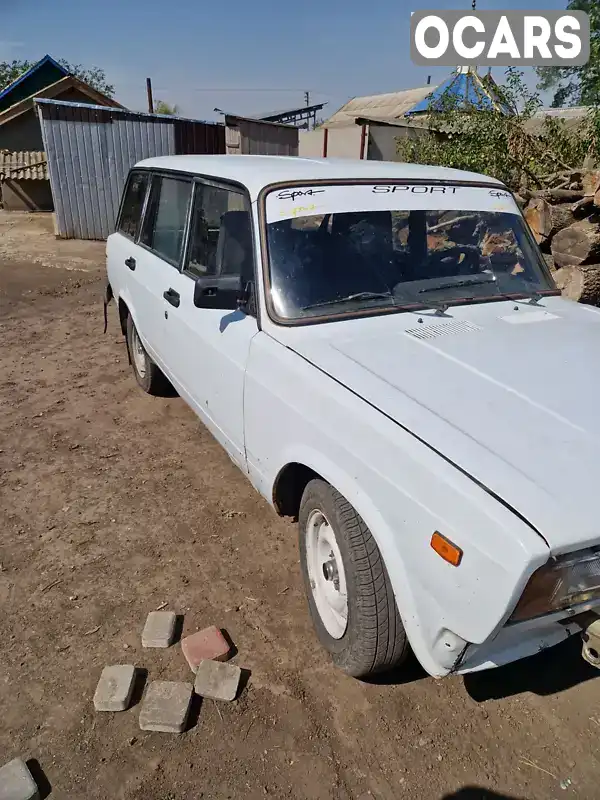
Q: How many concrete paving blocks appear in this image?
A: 6